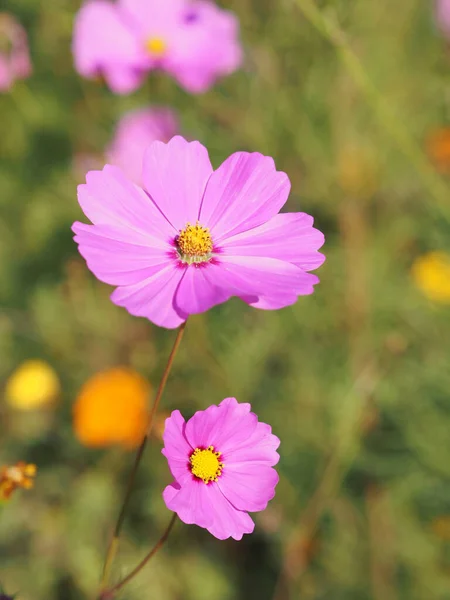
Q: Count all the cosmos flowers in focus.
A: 2